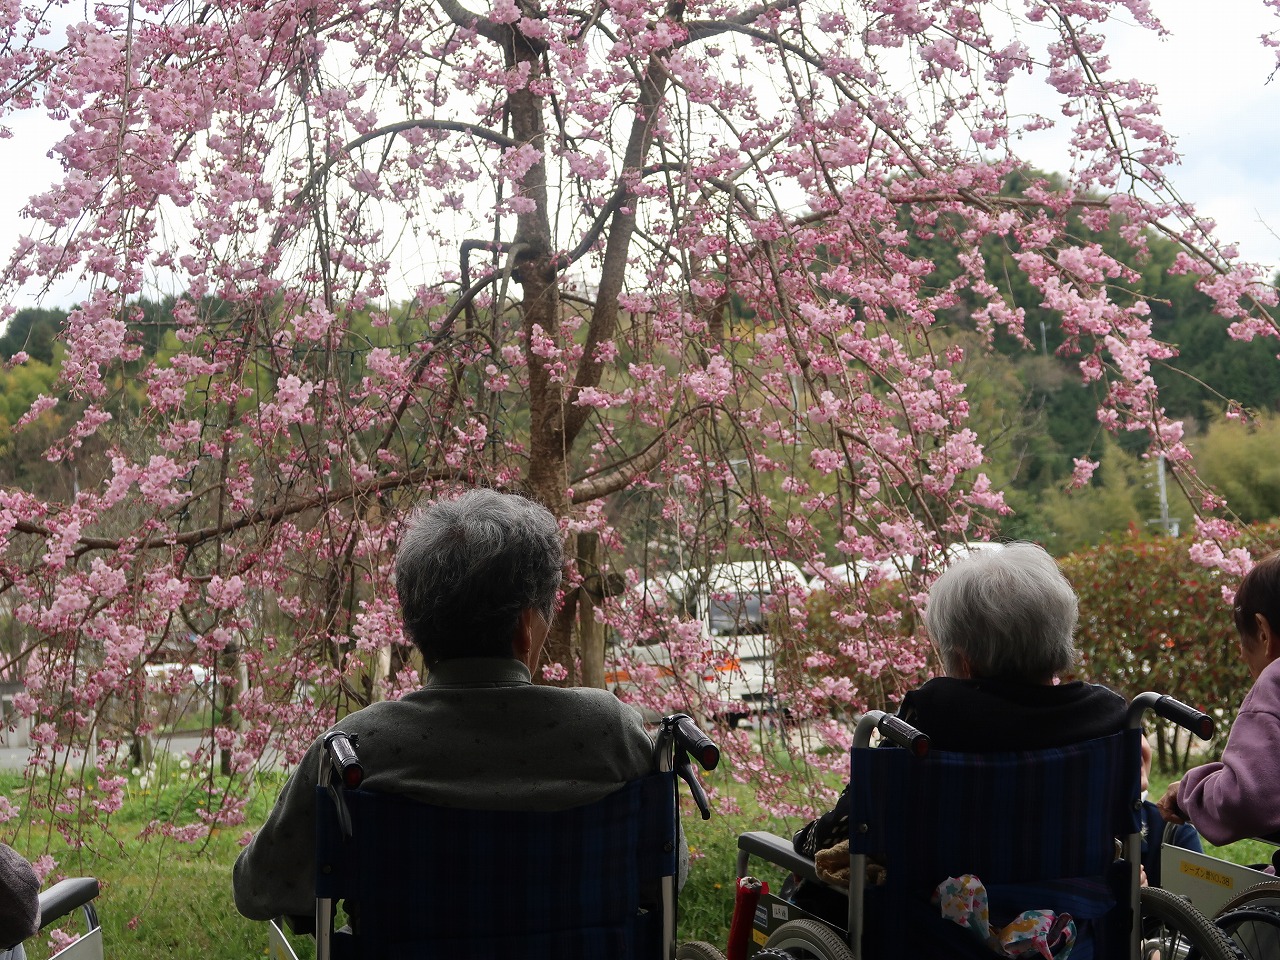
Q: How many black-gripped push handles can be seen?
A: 4